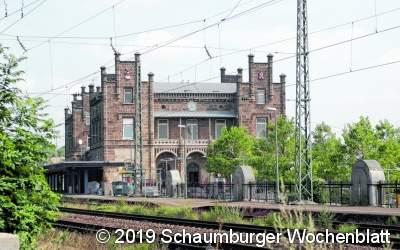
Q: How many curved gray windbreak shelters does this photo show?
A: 3